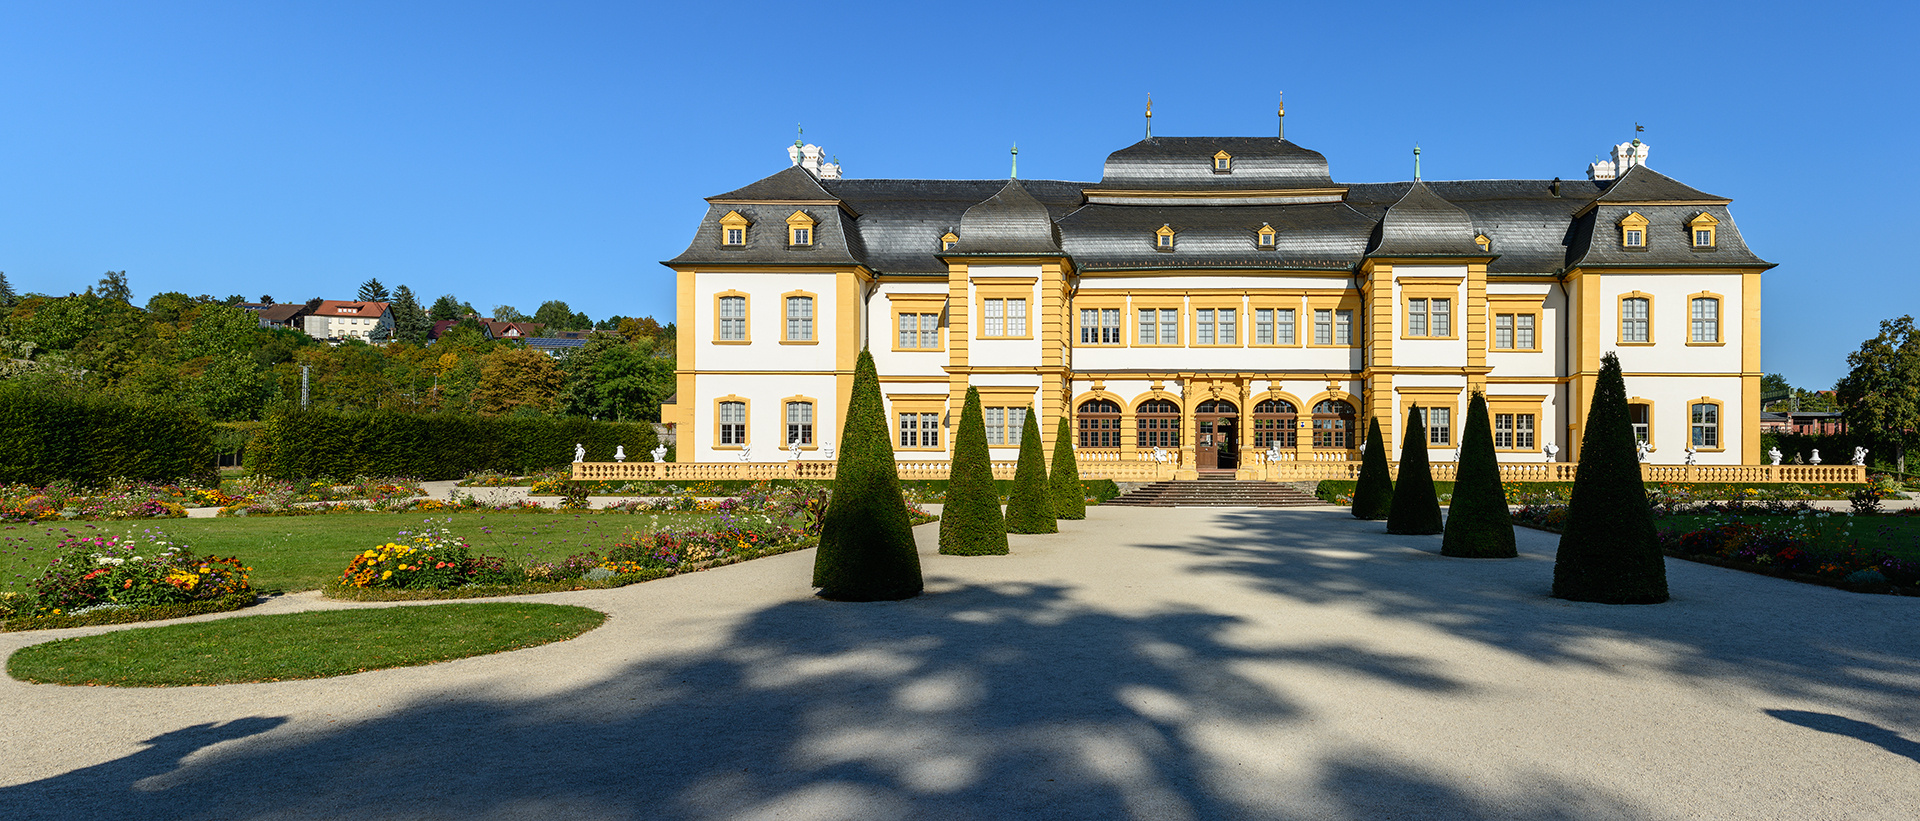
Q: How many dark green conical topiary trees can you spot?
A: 8